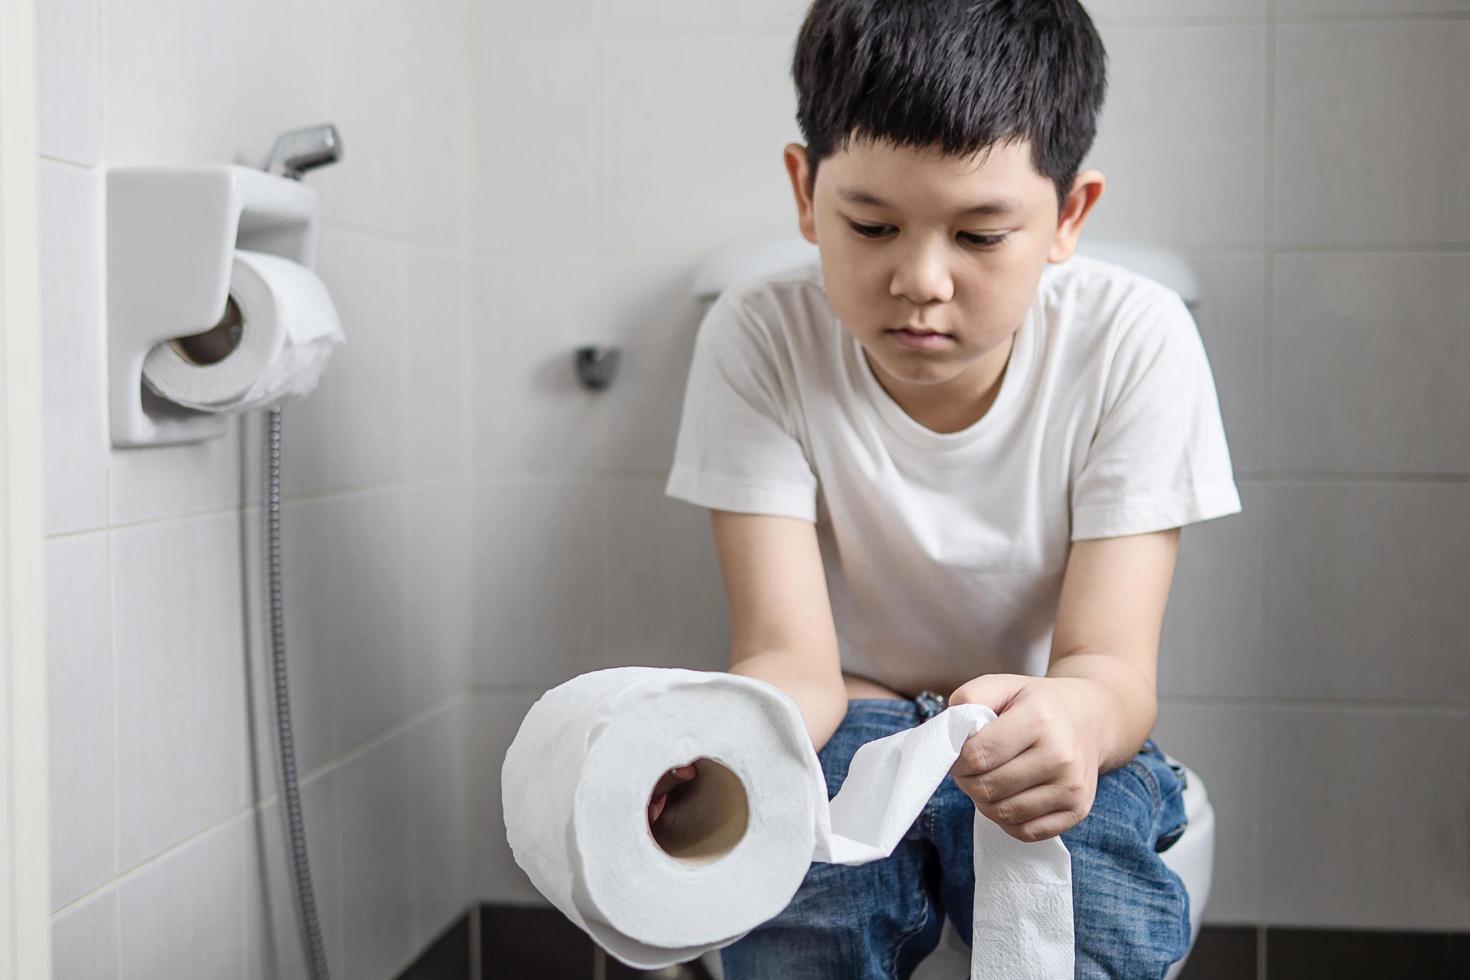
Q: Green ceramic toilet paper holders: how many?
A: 0